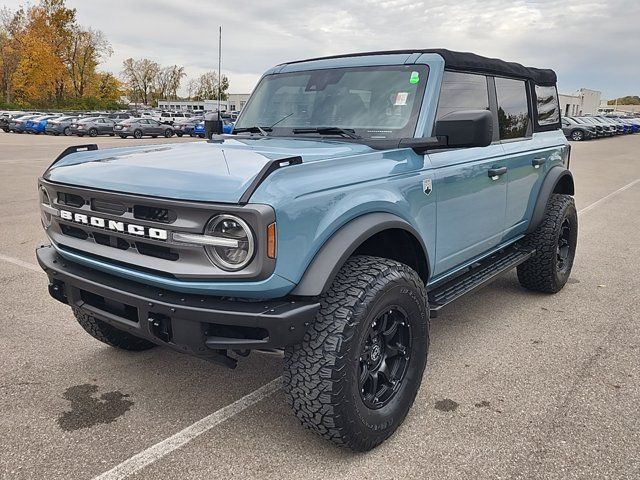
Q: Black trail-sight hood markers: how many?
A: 2